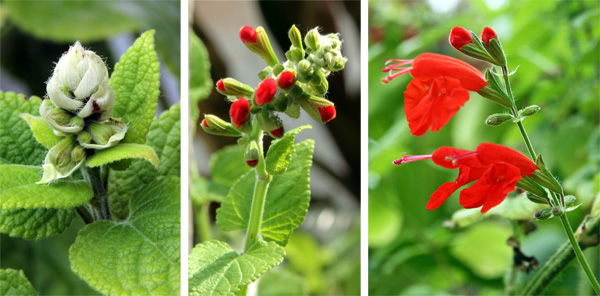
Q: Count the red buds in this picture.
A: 11